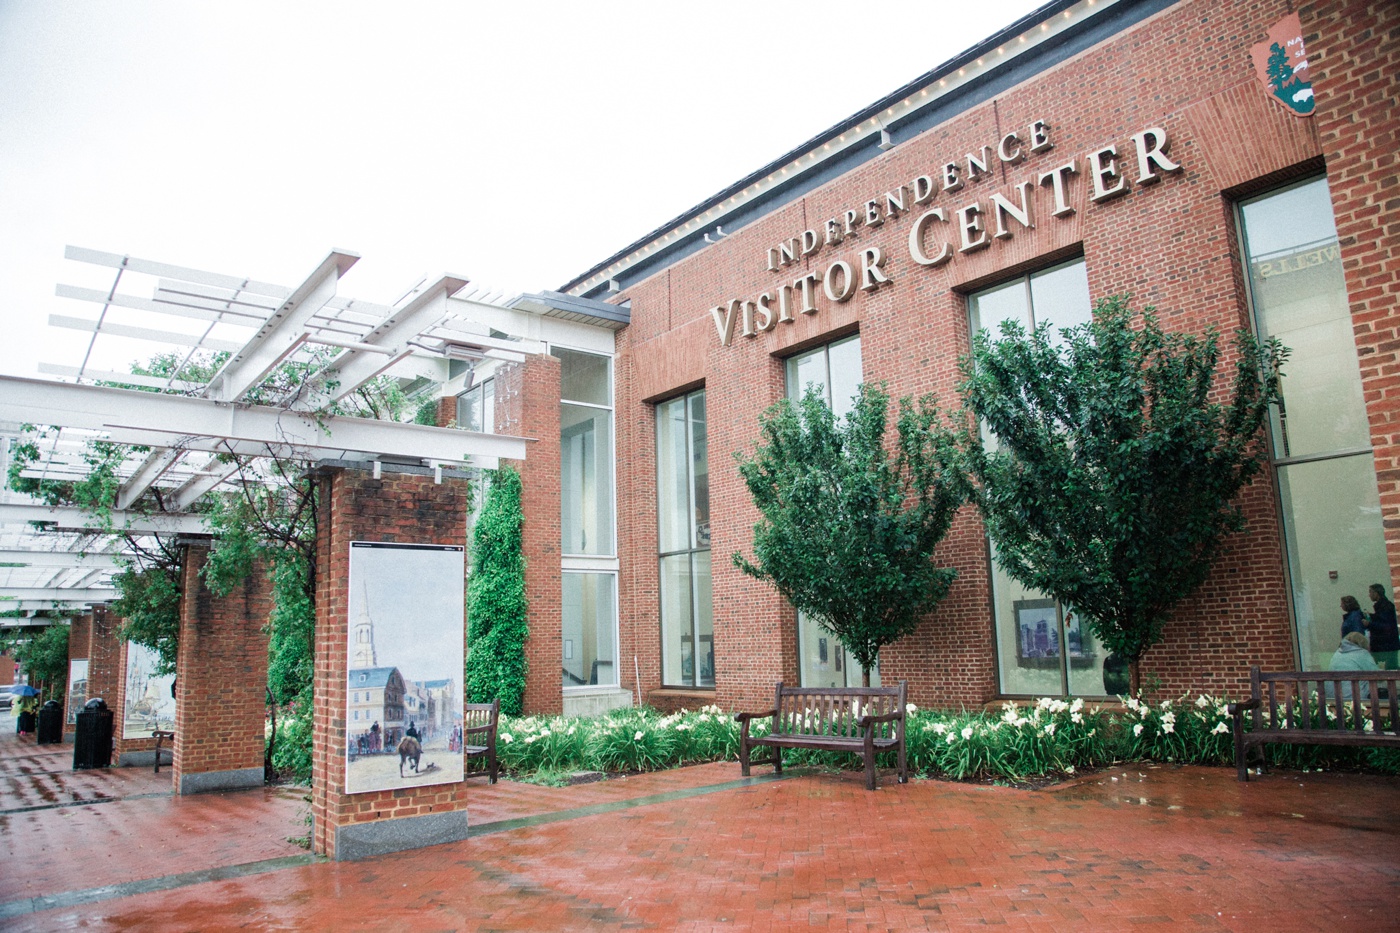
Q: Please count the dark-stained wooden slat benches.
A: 4